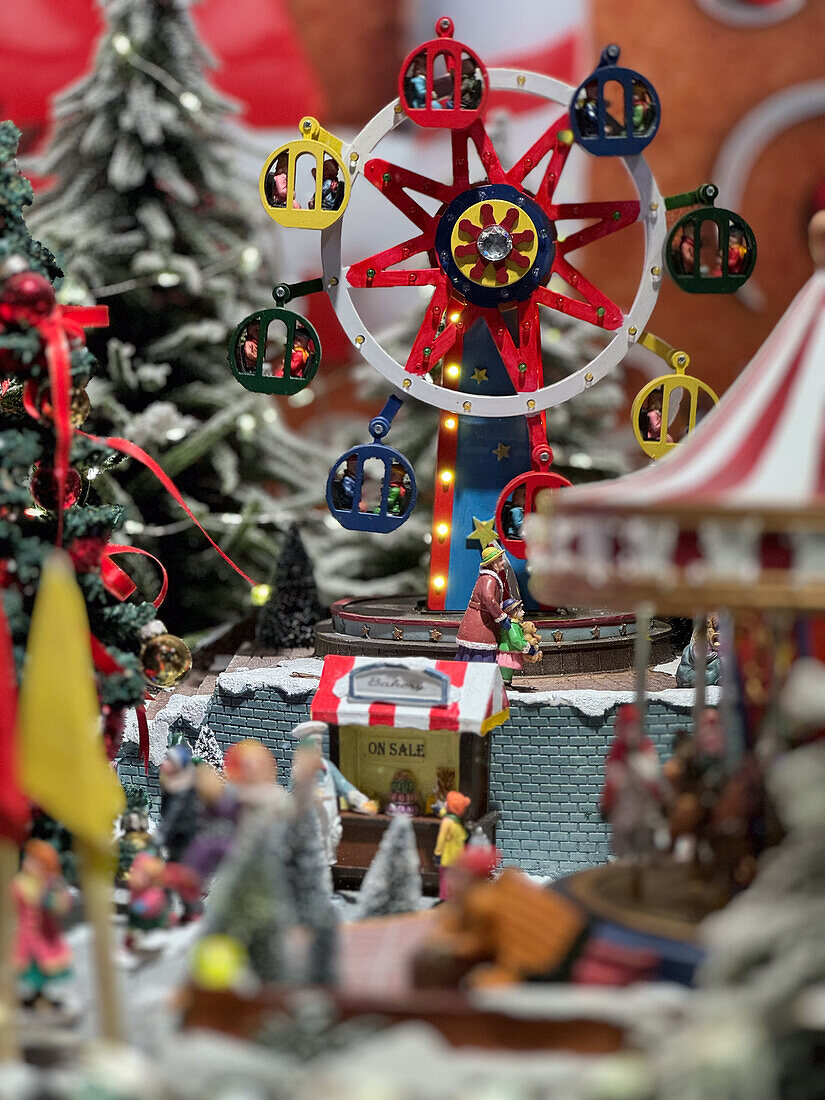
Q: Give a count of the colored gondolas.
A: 8